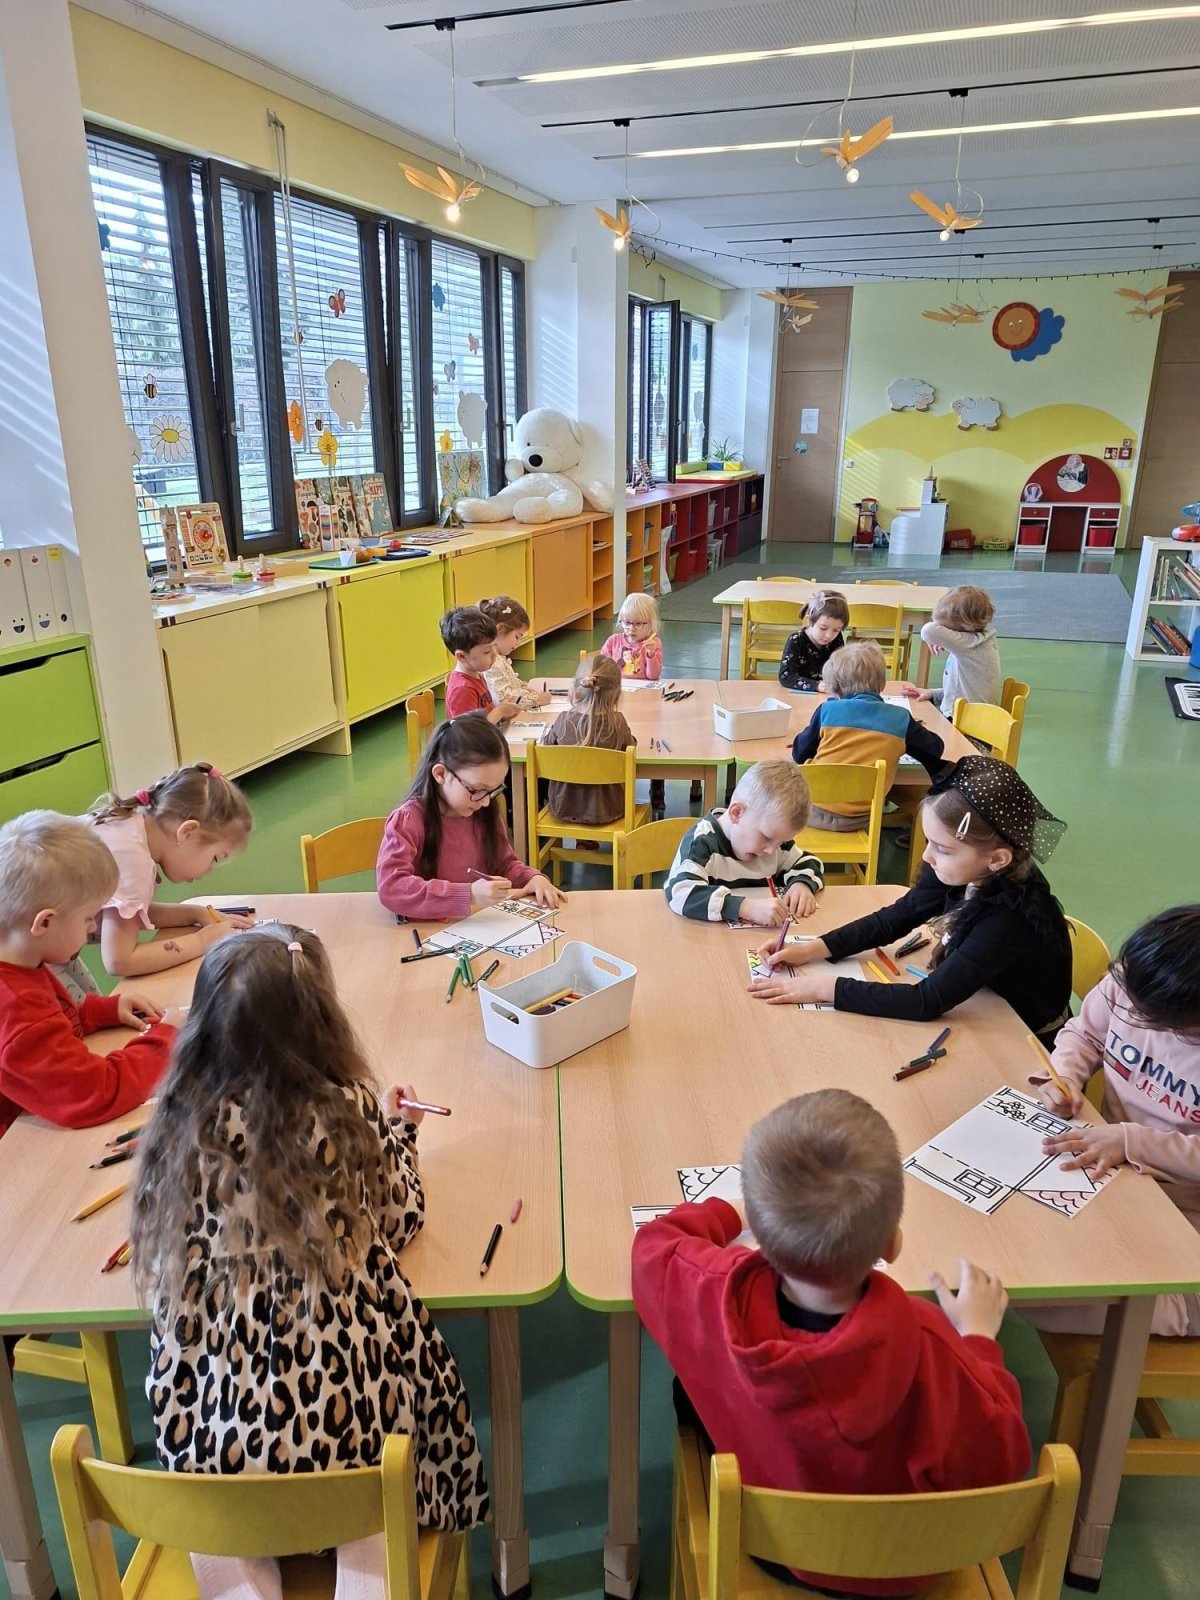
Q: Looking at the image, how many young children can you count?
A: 15